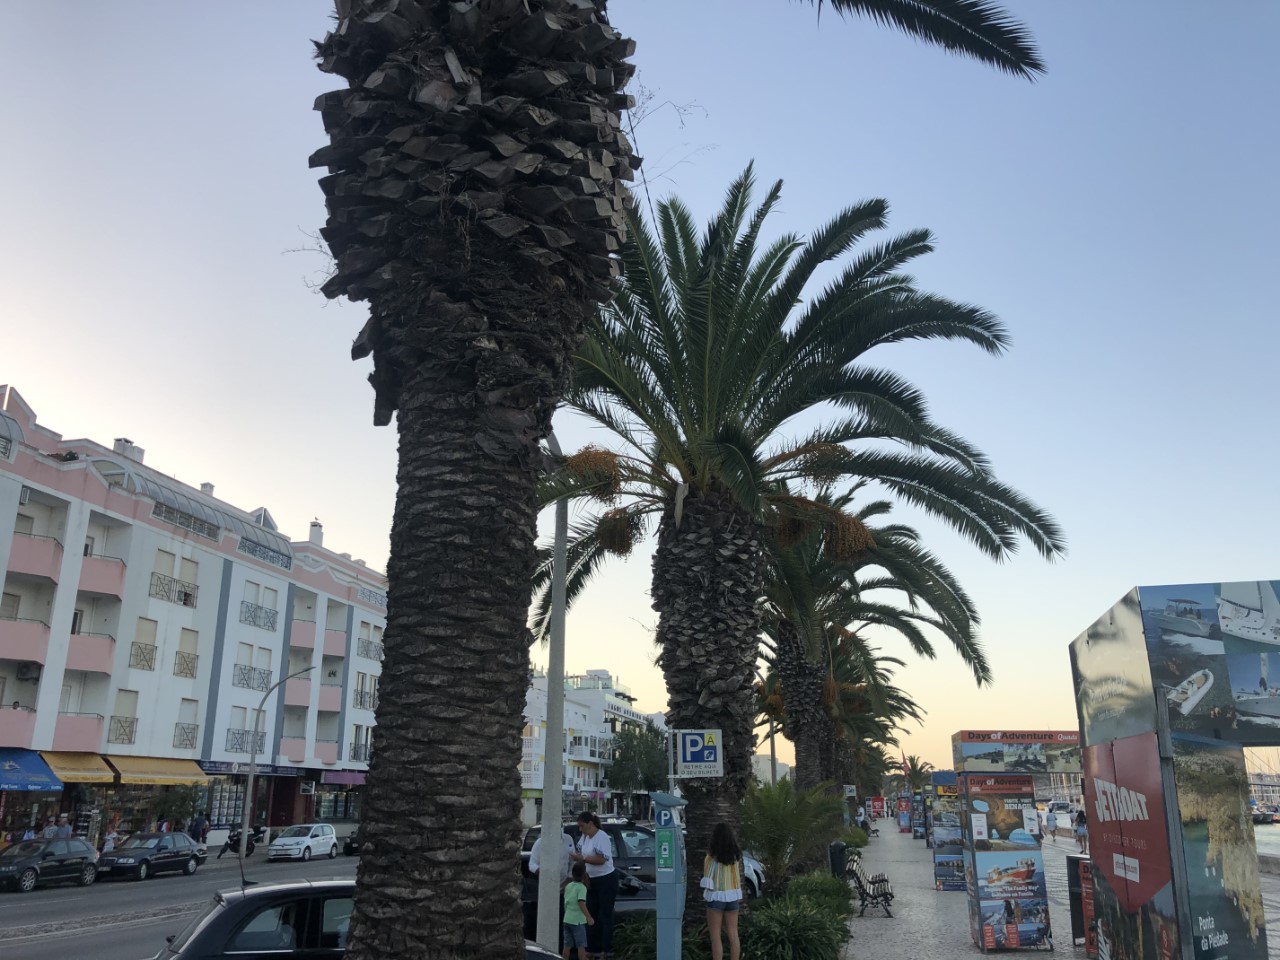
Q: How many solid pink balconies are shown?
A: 12